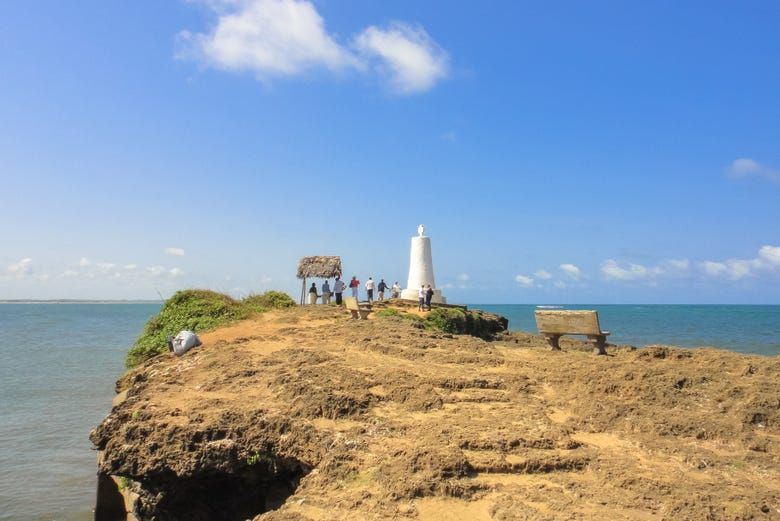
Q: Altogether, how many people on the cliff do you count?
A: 9